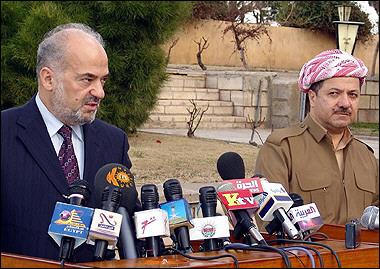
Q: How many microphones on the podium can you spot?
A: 11